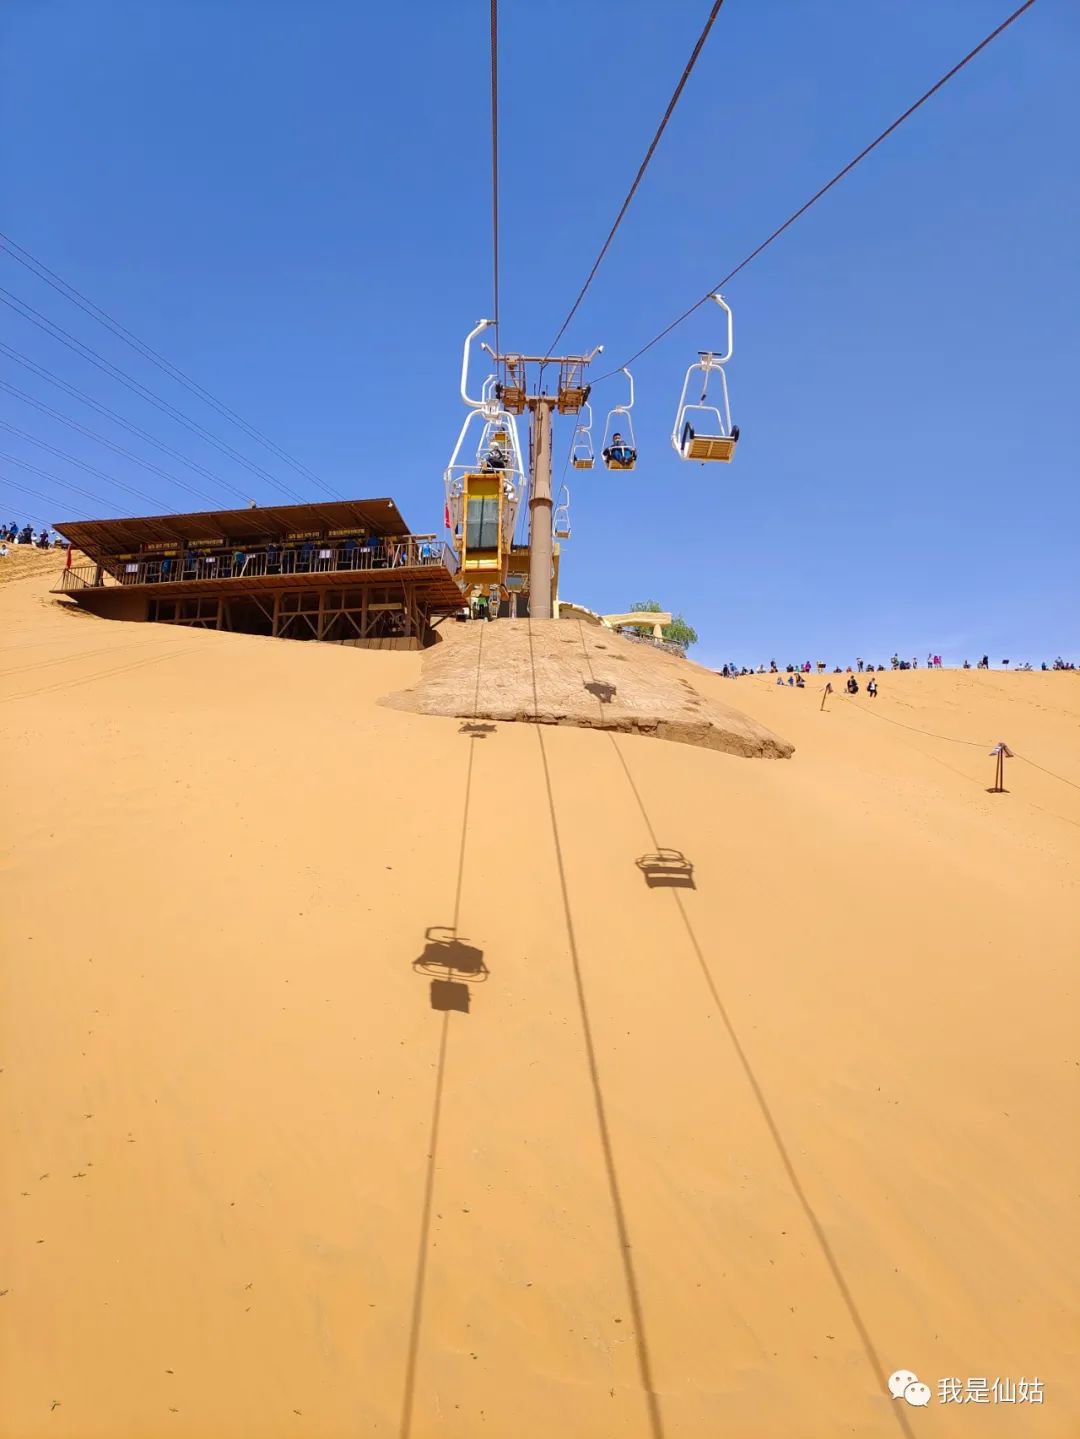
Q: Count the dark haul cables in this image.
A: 3